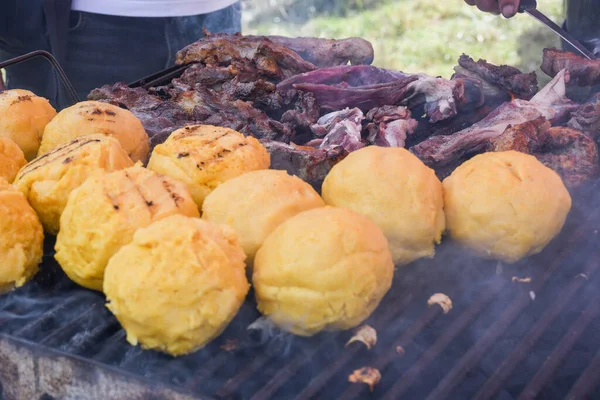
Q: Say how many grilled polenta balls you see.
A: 12